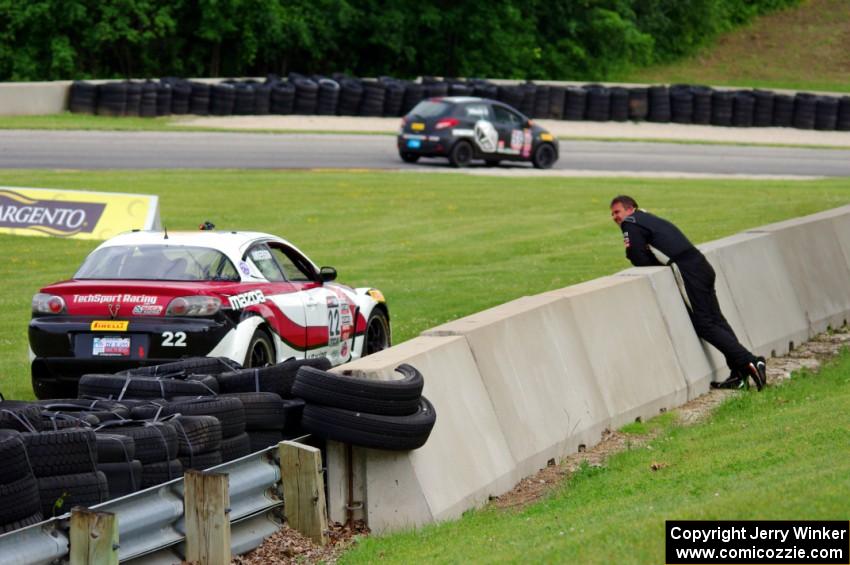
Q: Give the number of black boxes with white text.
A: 1